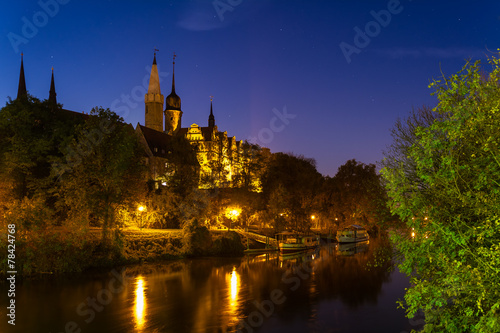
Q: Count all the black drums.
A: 0